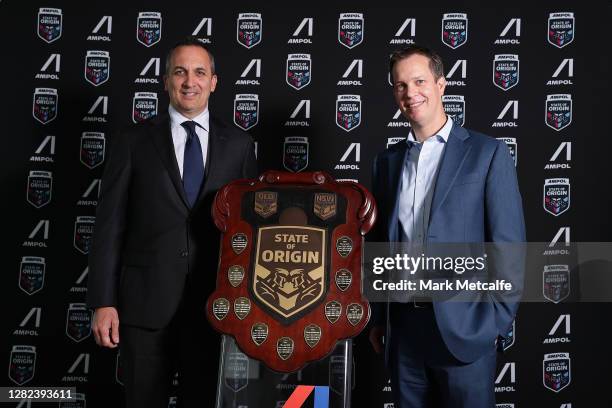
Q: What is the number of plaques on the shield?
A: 11